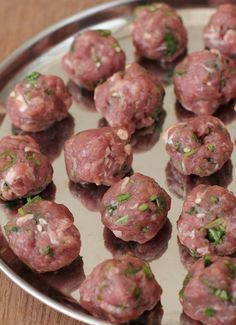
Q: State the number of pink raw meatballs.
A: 14